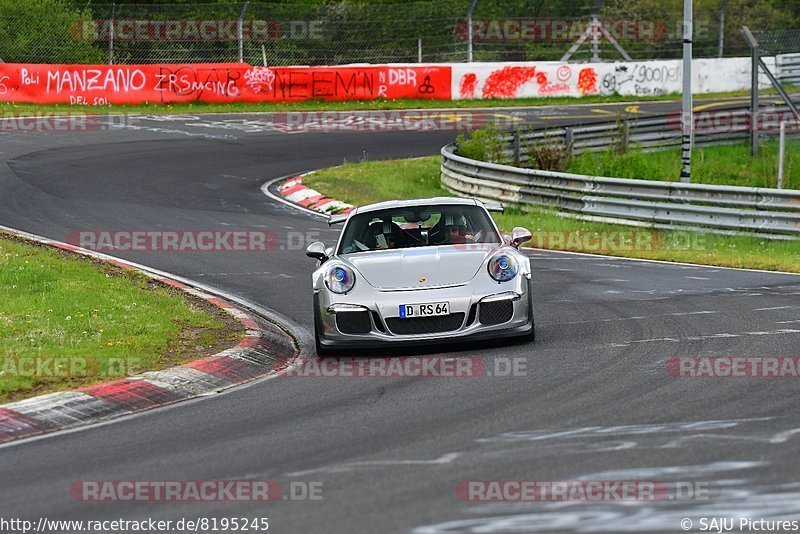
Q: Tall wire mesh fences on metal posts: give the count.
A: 1